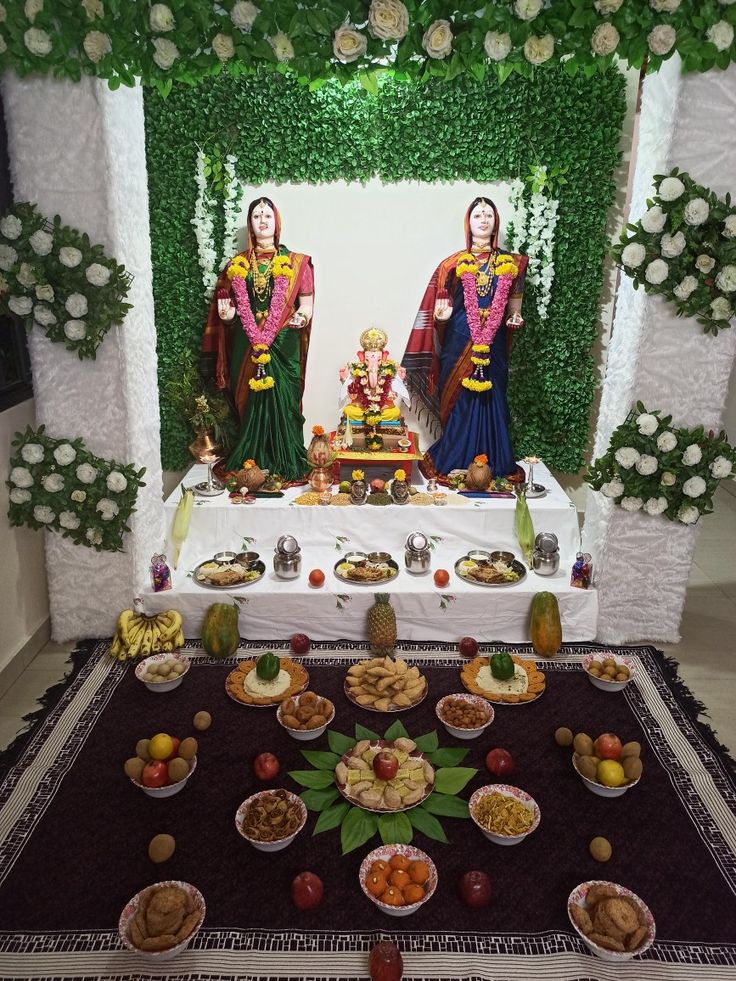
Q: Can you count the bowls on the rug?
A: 11